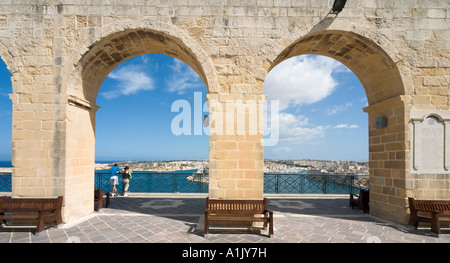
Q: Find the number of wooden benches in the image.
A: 5